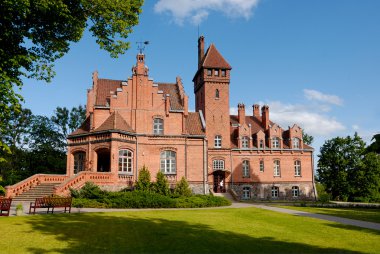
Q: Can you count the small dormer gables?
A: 4